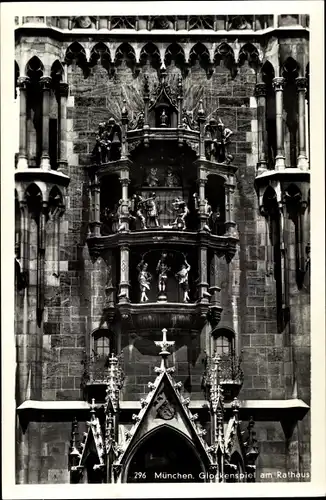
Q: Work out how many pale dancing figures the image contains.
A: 3